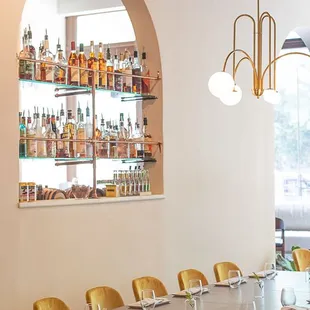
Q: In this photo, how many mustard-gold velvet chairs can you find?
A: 6